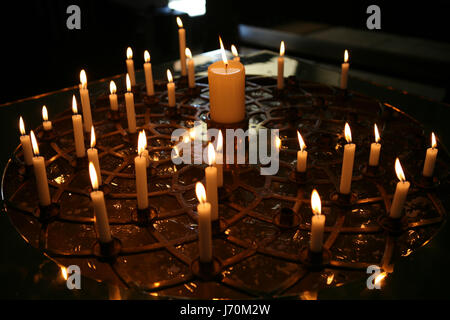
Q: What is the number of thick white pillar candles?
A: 1